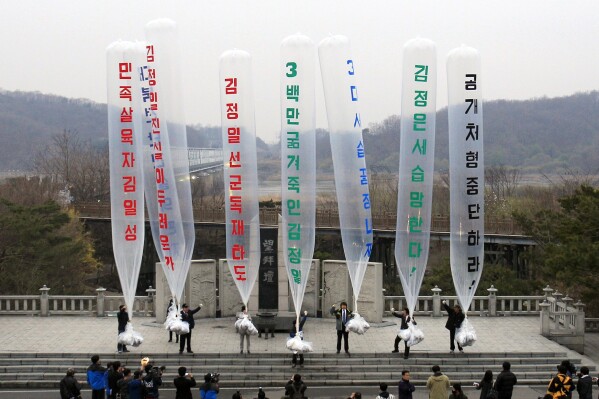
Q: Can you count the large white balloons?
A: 8